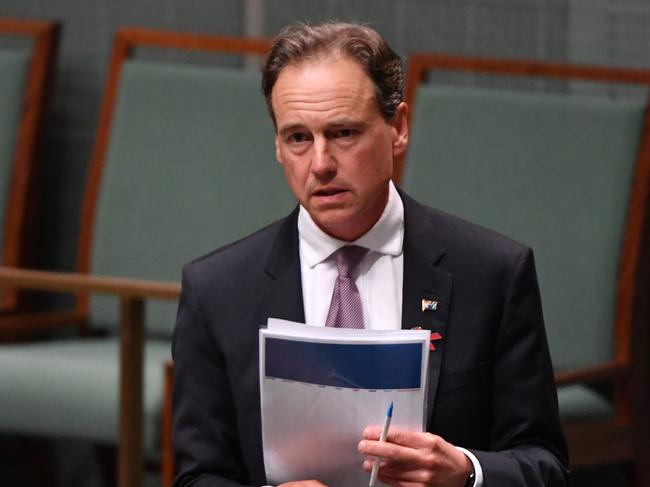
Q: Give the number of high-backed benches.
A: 3